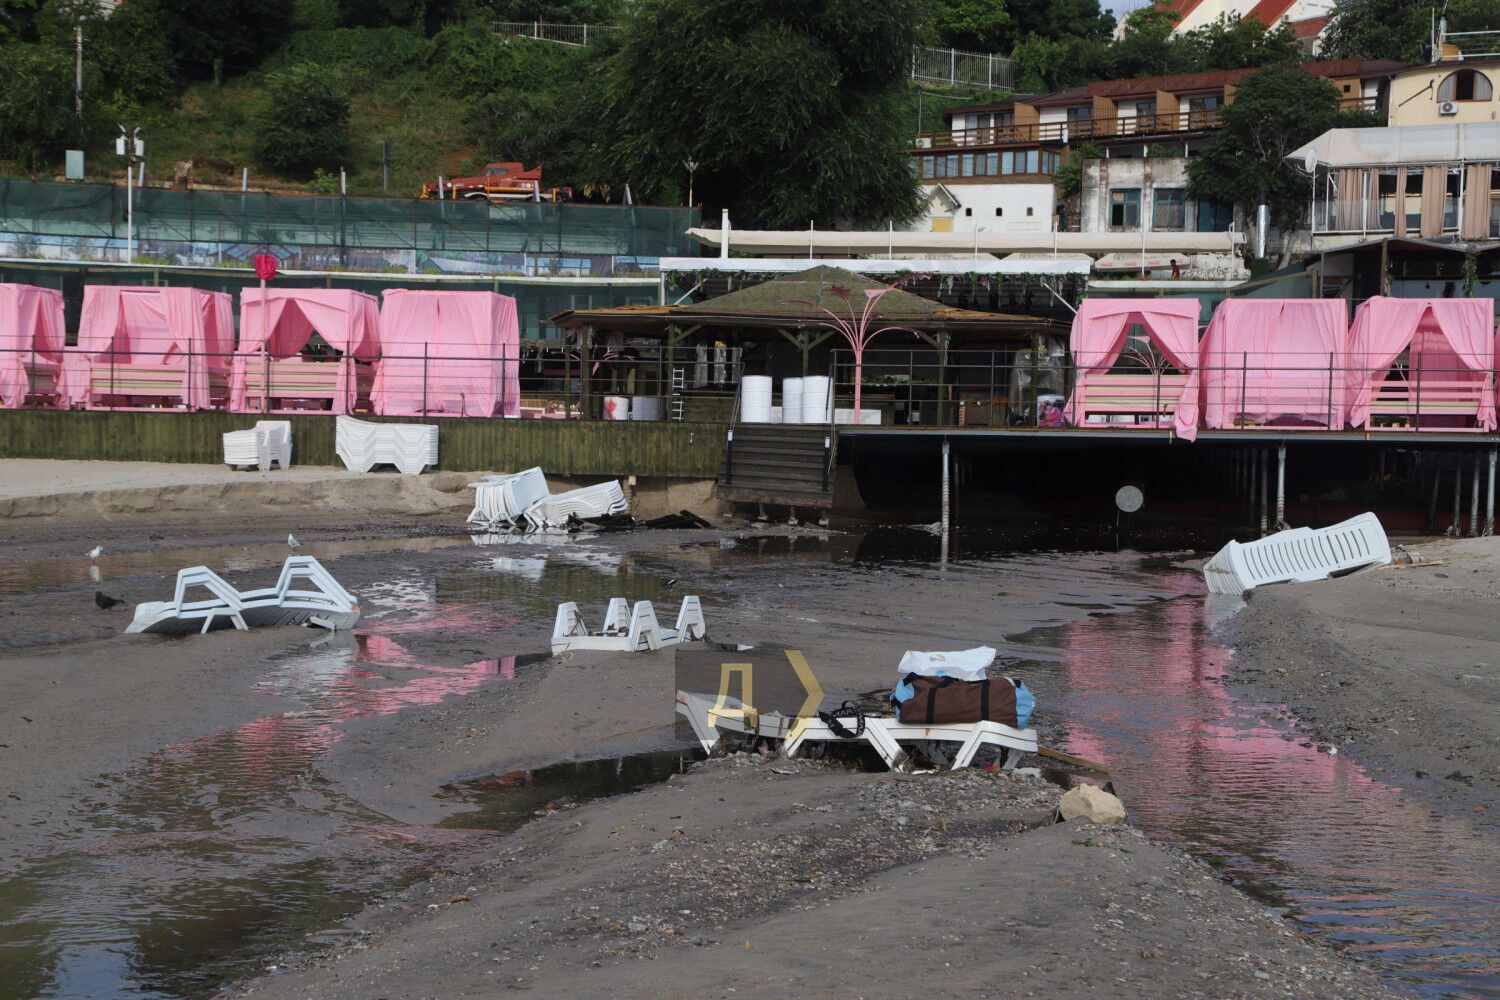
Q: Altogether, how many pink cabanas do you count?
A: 7